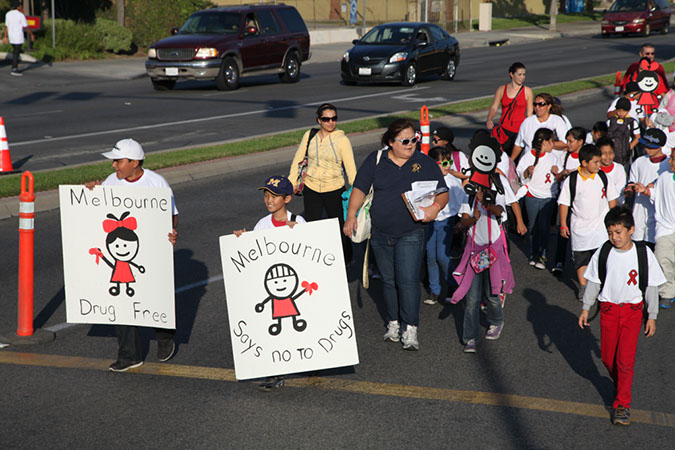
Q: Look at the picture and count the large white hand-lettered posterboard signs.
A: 2